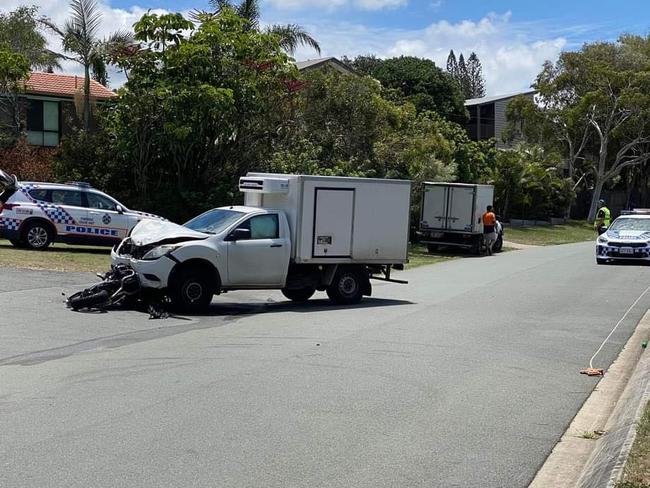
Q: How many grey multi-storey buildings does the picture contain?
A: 1